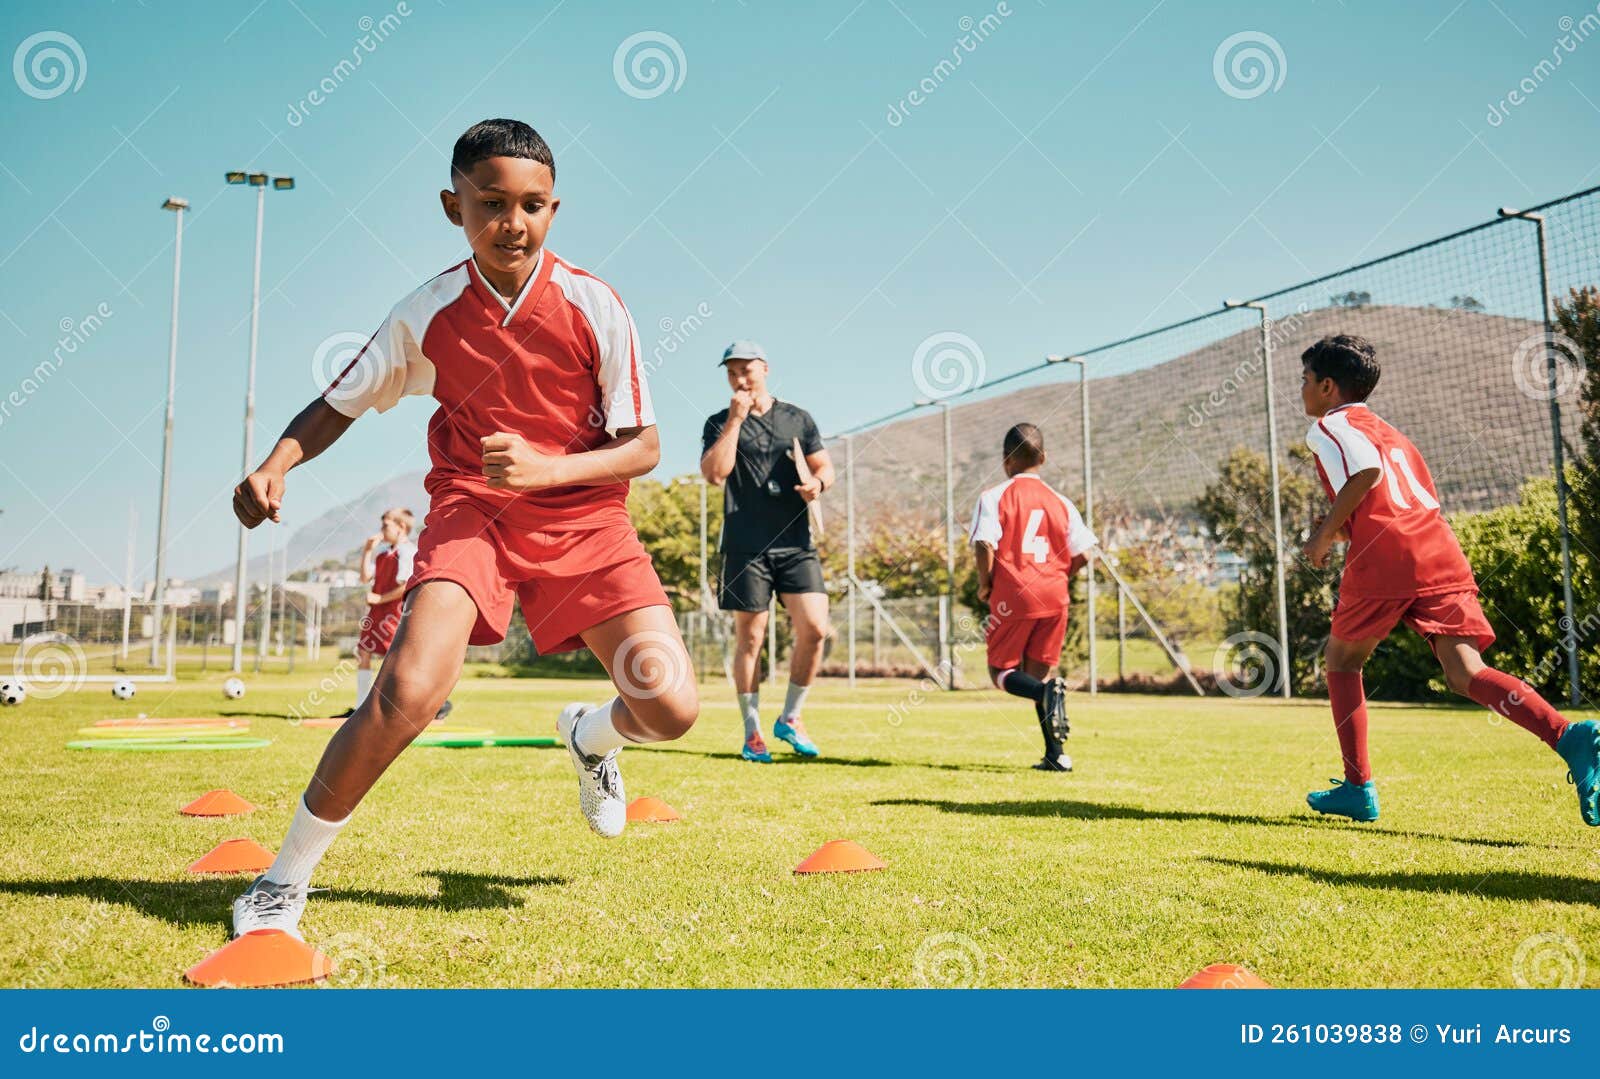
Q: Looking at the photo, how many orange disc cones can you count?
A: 6